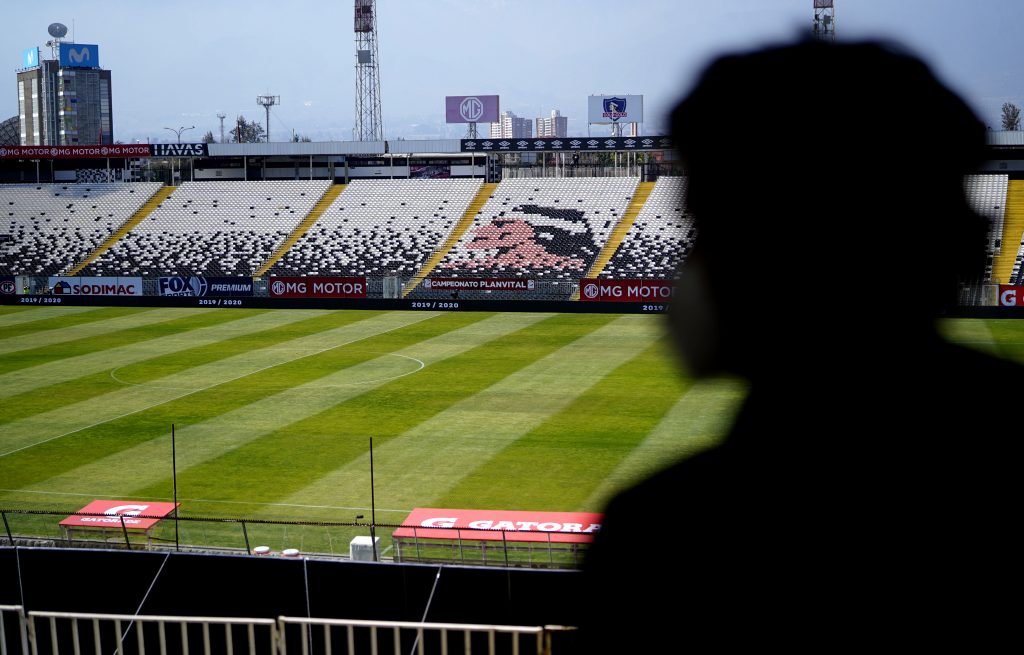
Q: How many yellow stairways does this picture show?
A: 5